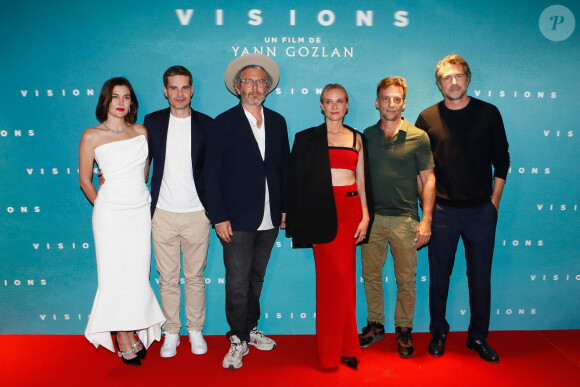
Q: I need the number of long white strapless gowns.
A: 1